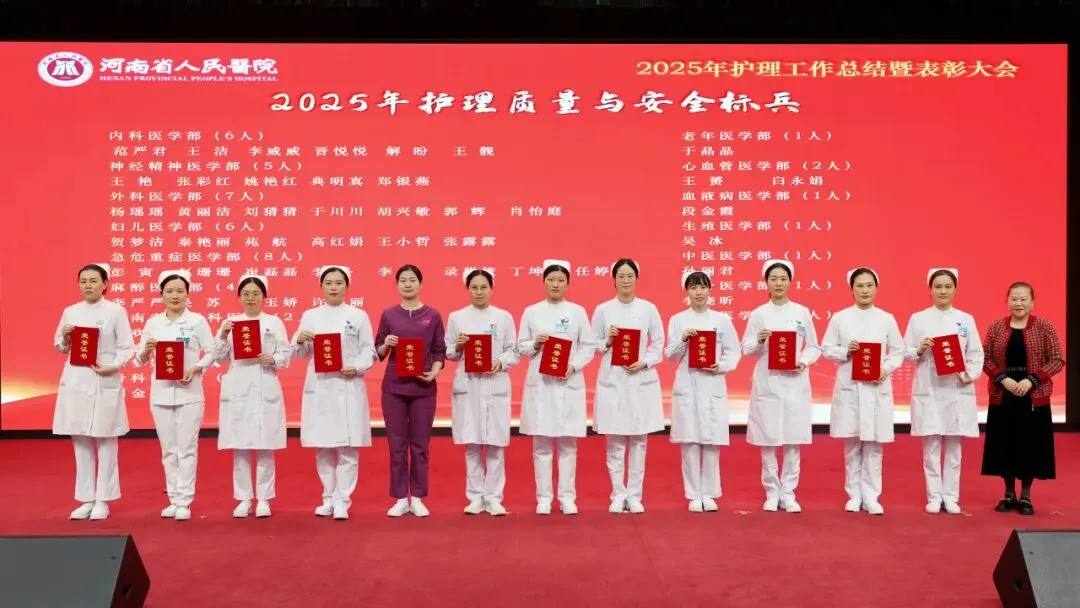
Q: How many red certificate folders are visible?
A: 12